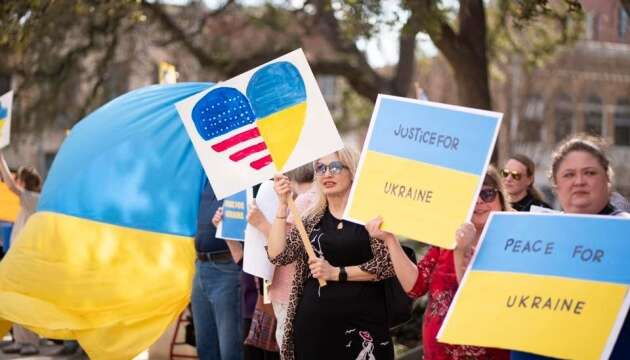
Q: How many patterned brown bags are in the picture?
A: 1